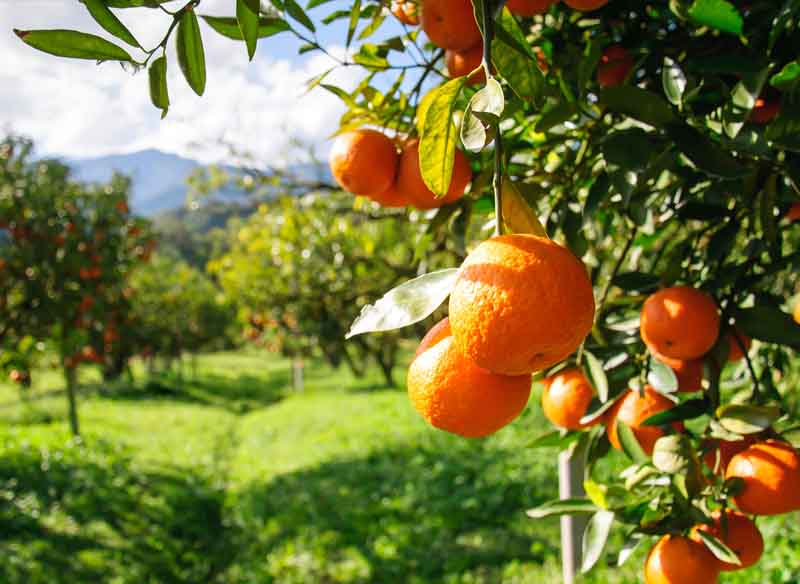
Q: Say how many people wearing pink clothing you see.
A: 0